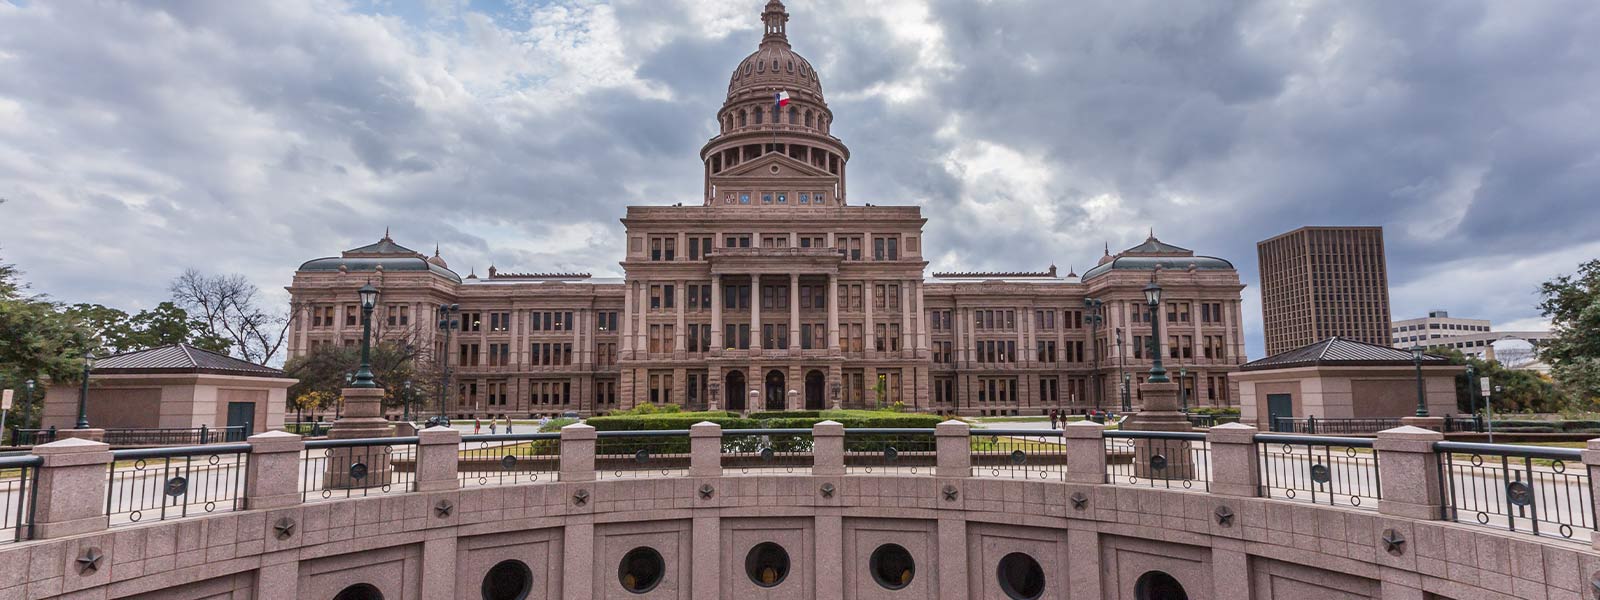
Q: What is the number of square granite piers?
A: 11